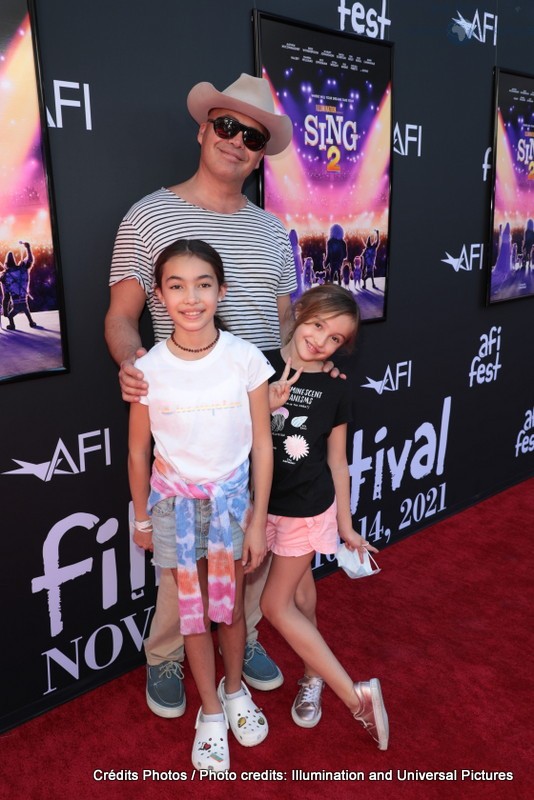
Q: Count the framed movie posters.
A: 3